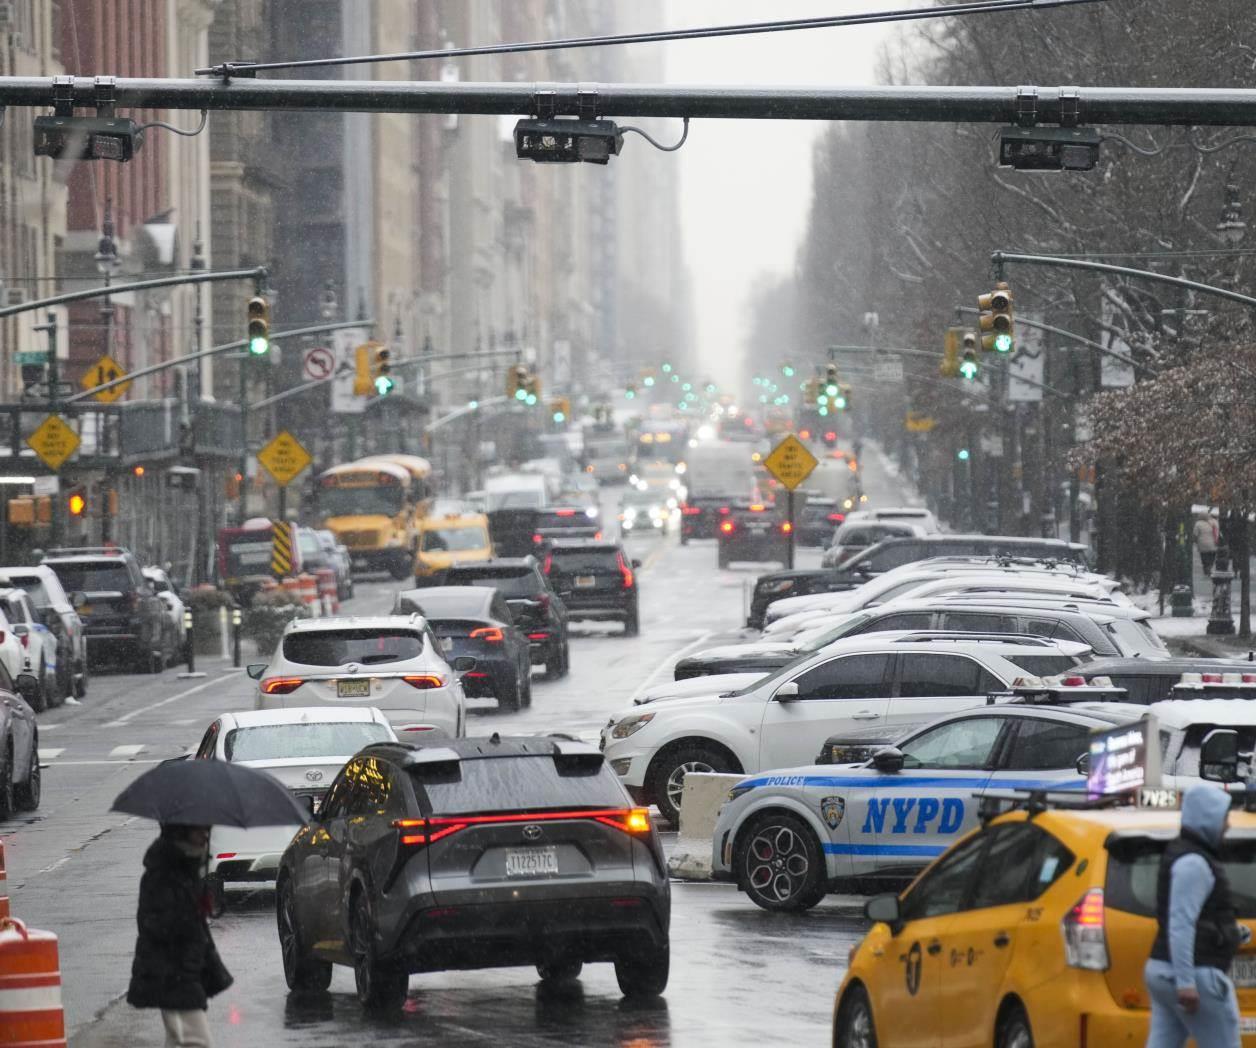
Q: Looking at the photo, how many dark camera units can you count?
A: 3